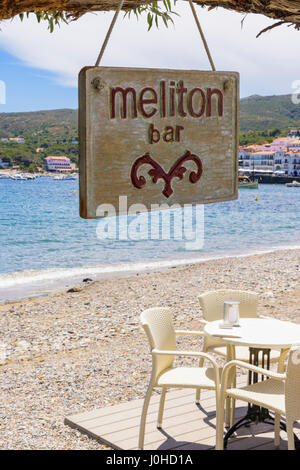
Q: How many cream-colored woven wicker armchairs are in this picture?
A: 3